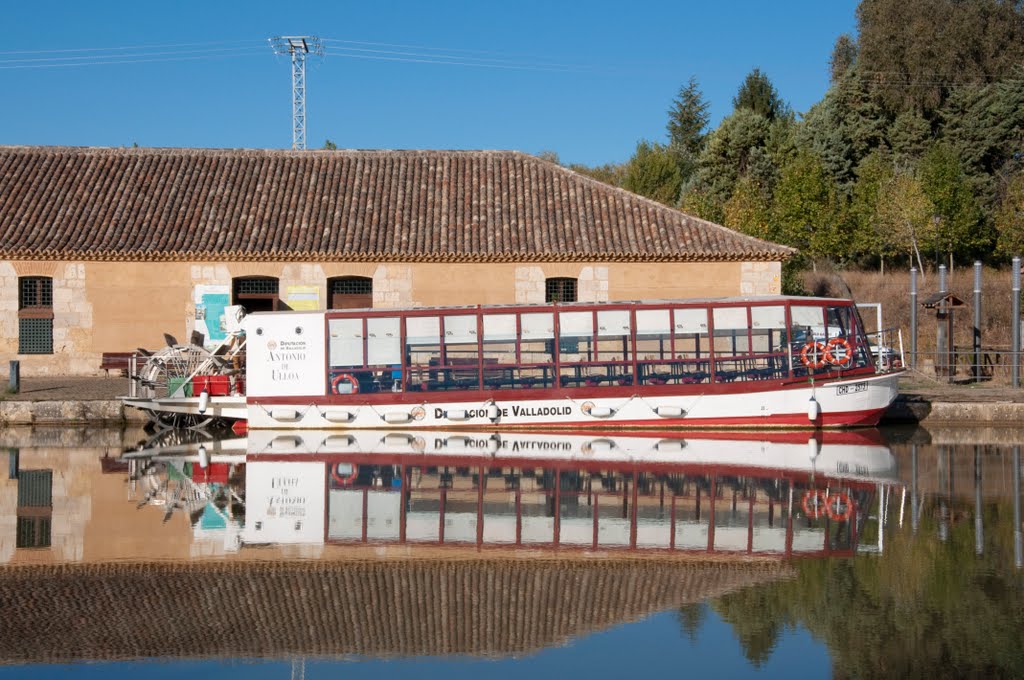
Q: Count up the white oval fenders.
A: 9